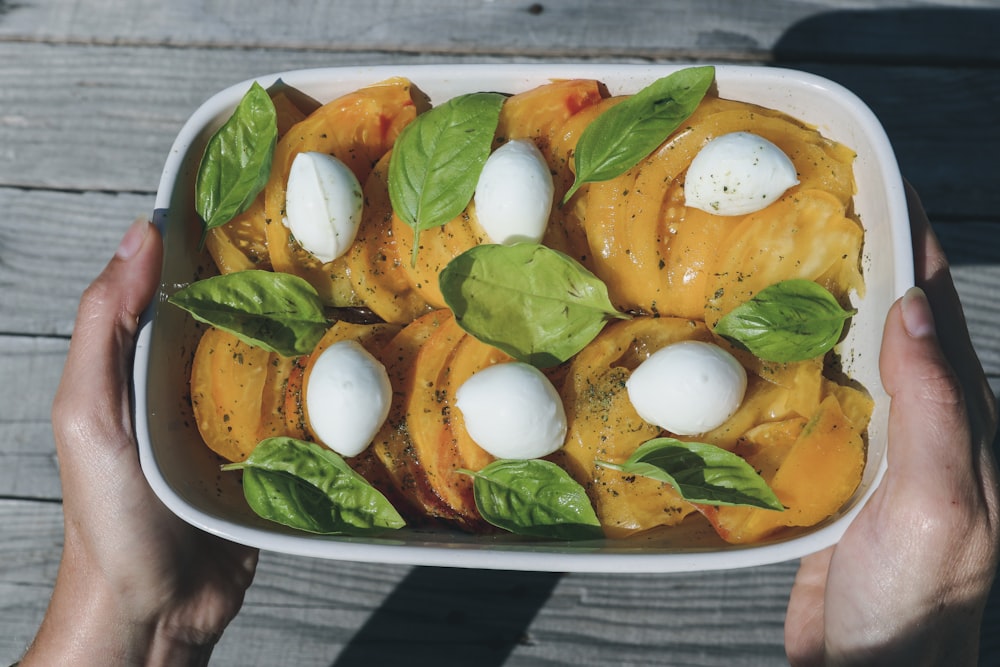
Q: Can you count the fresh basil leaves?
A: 9